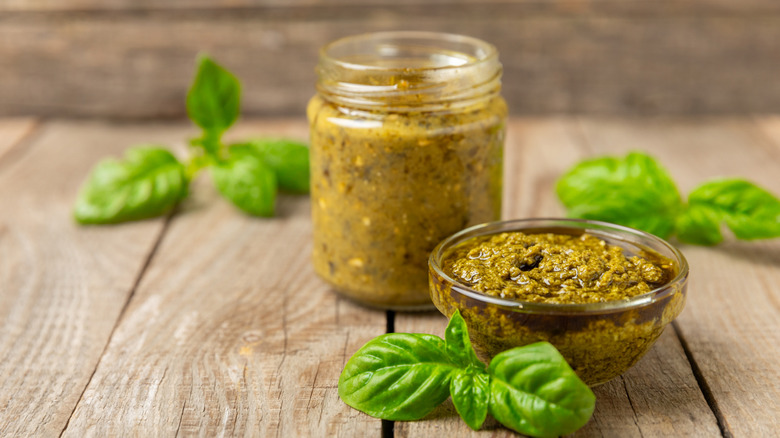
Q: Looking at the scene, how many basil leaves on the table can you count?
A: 11